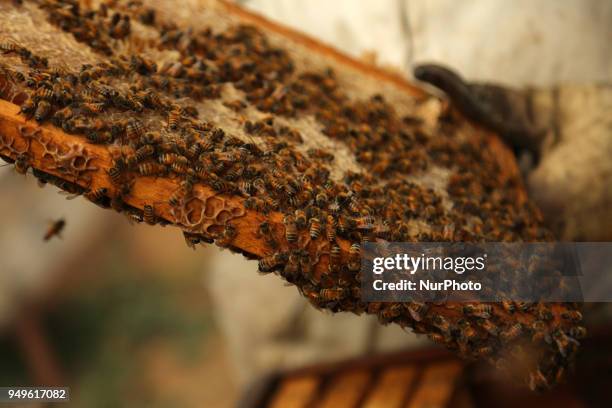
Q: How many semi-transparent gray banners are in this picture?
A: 2